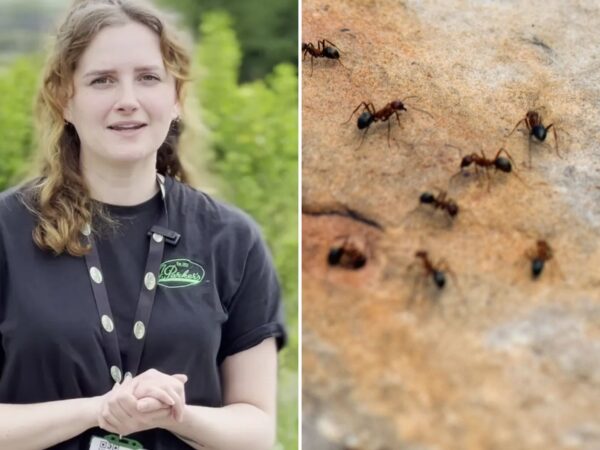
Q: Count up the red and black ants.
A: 8